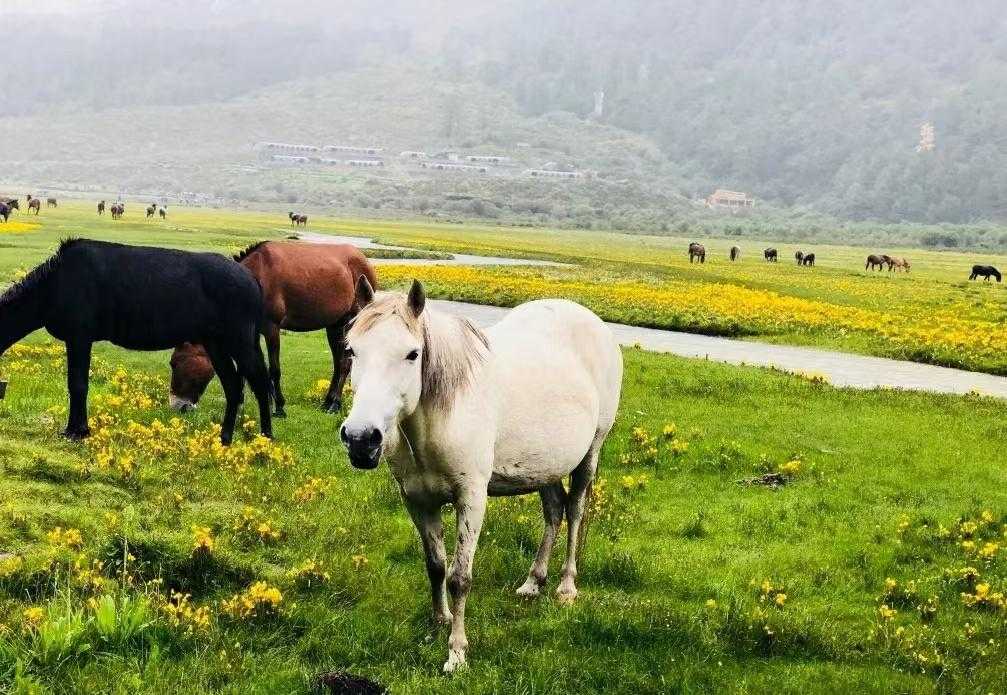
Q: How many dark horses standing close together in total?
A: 2